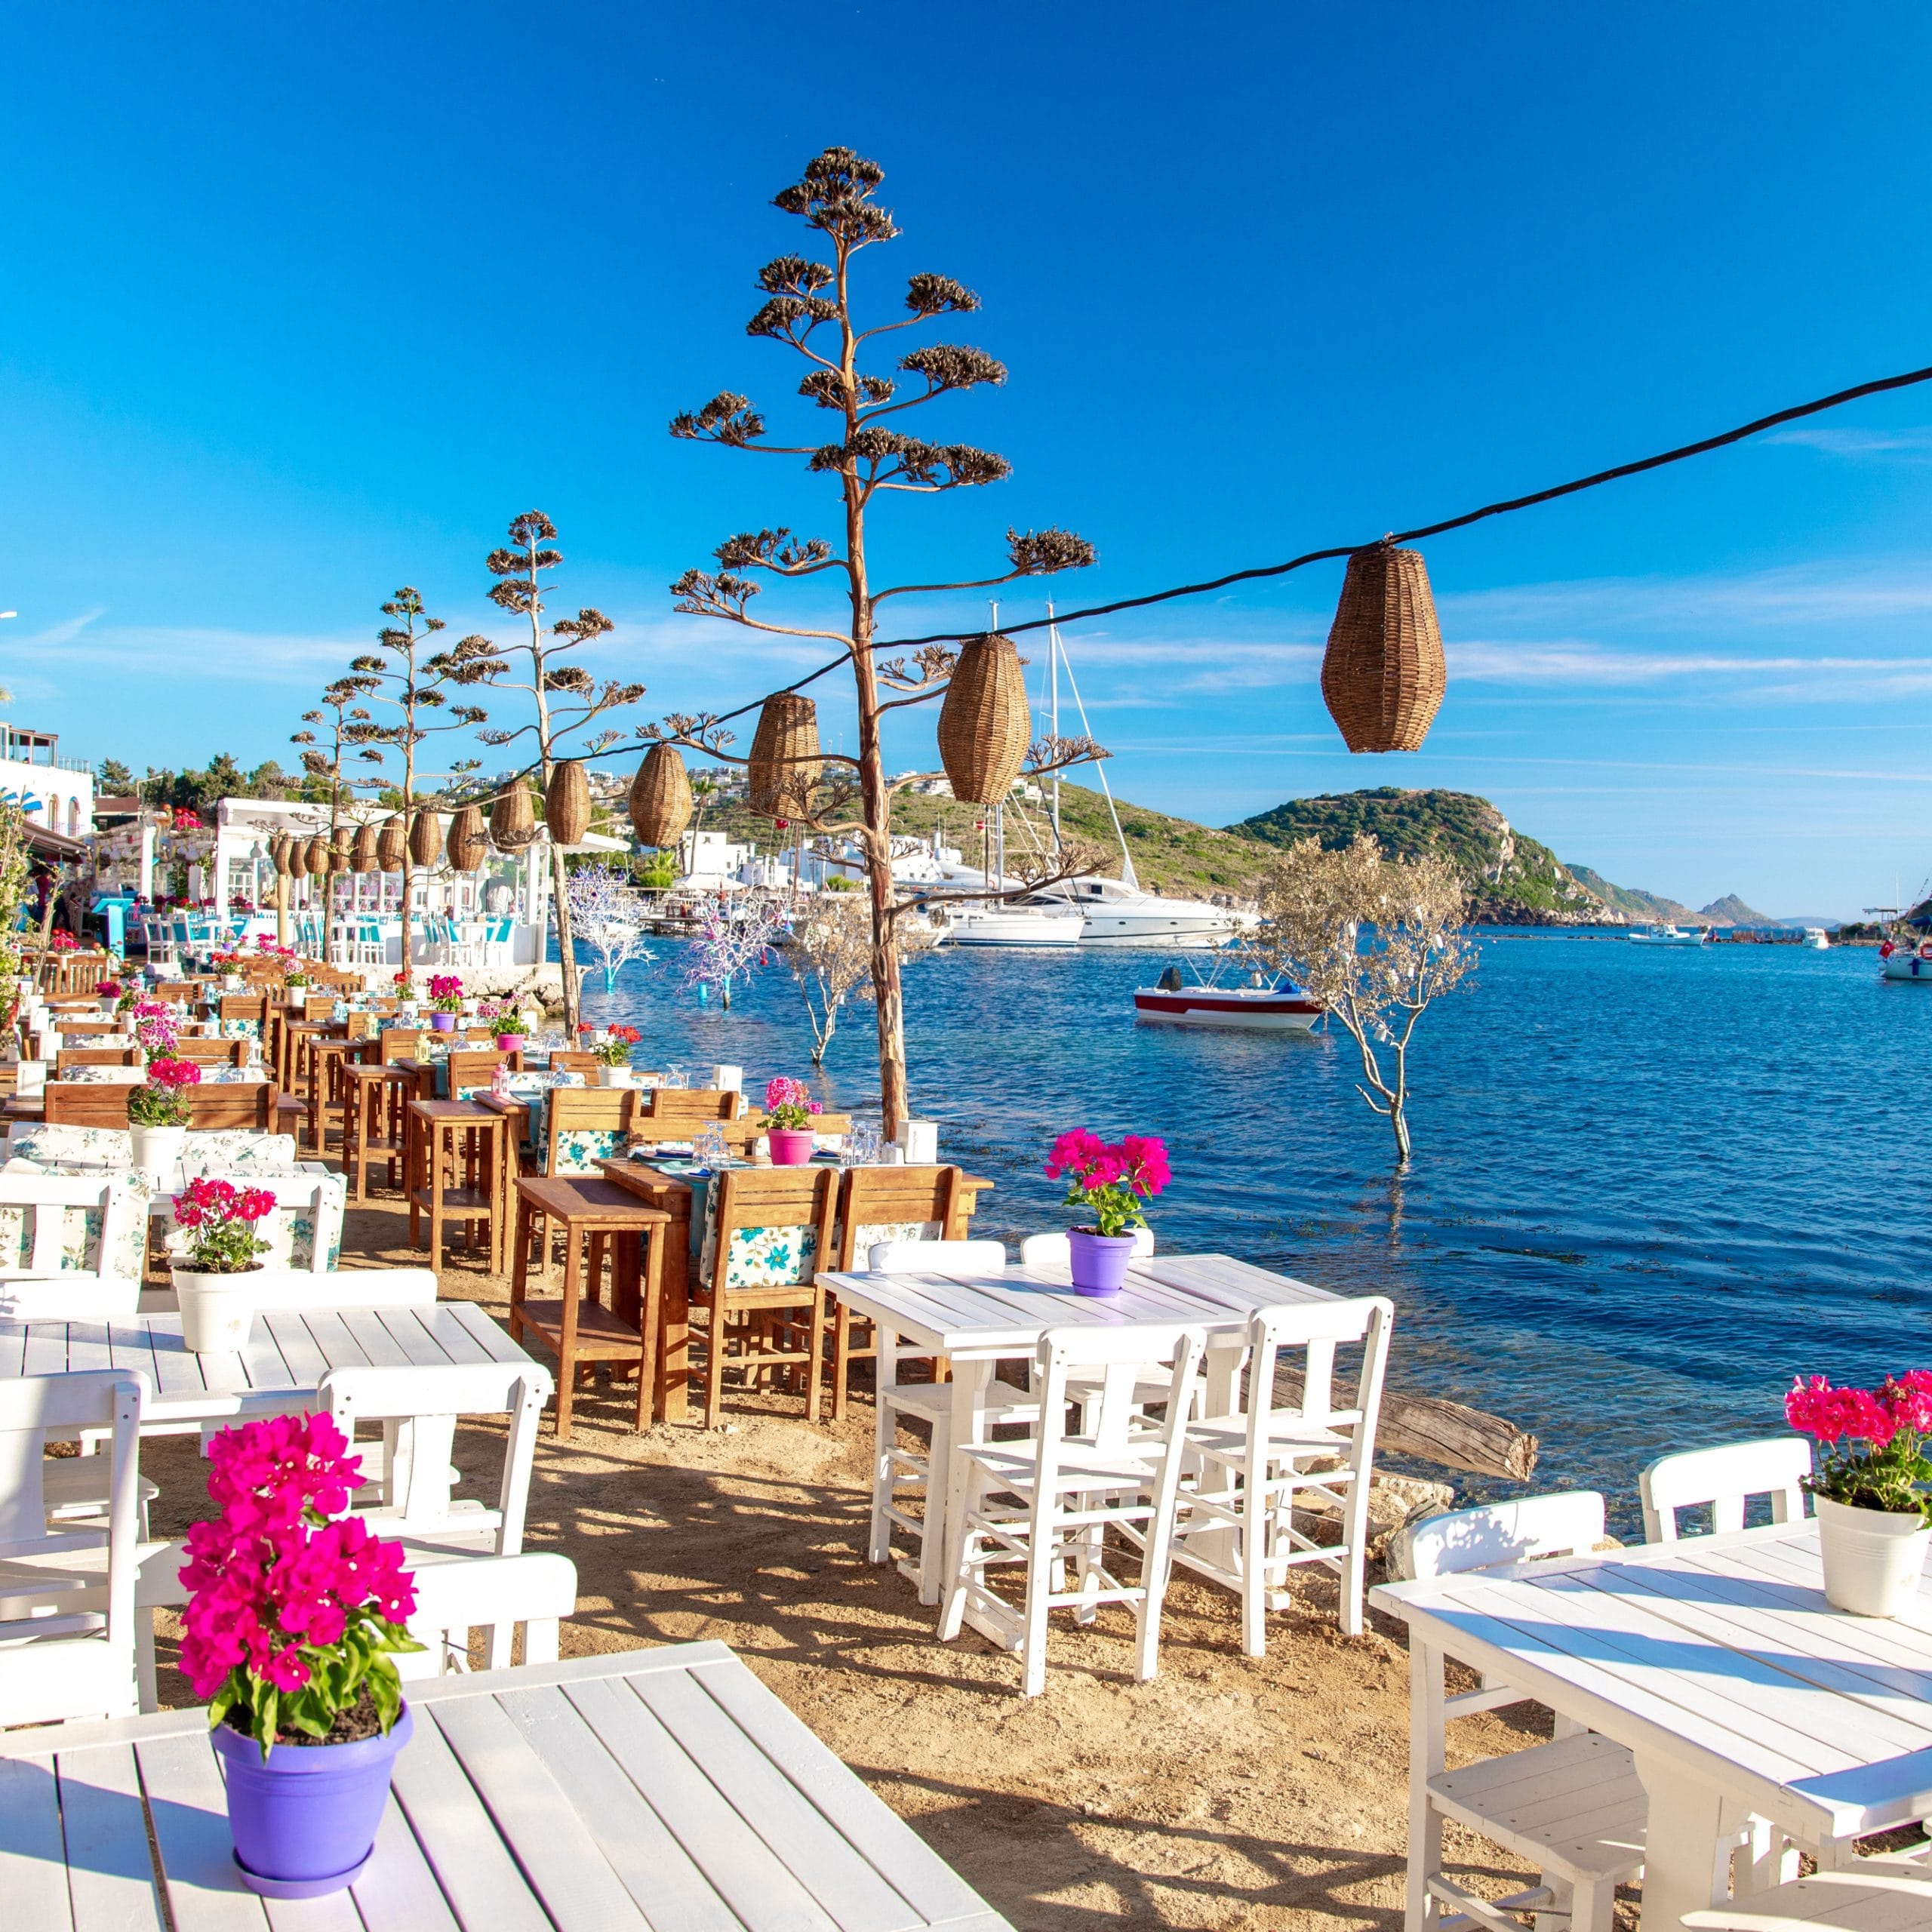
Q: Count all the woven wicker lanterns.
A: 15